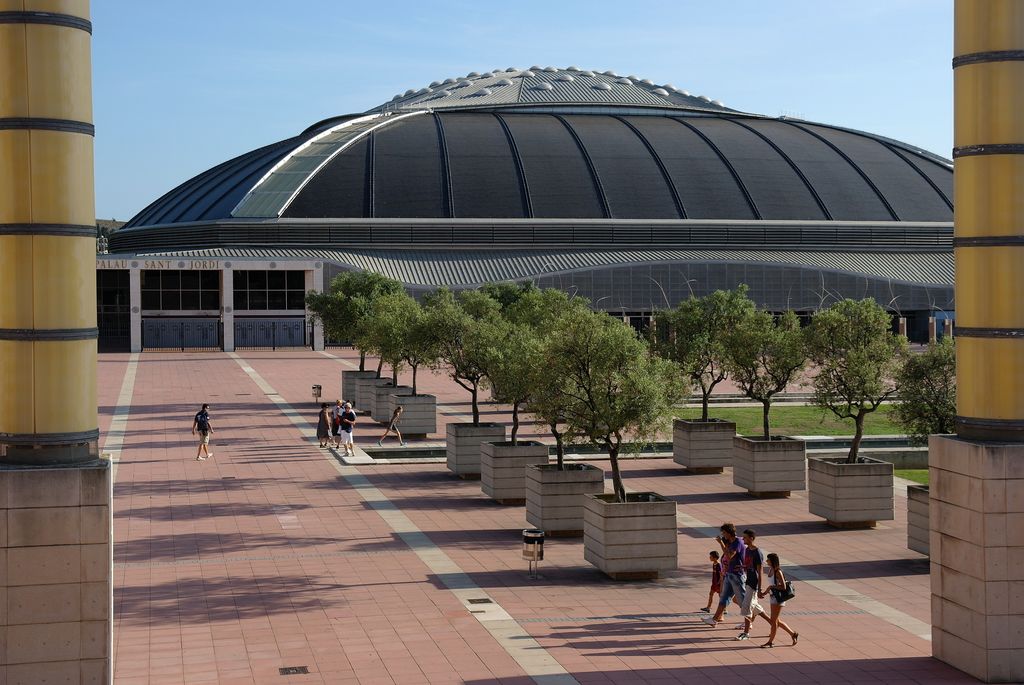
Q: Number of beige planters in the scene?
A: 12